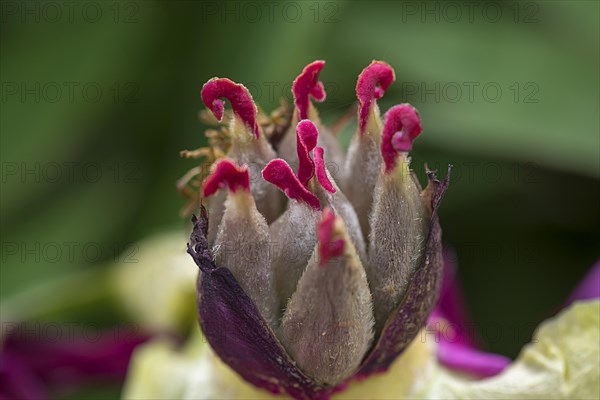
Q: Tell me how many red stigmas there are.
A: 9